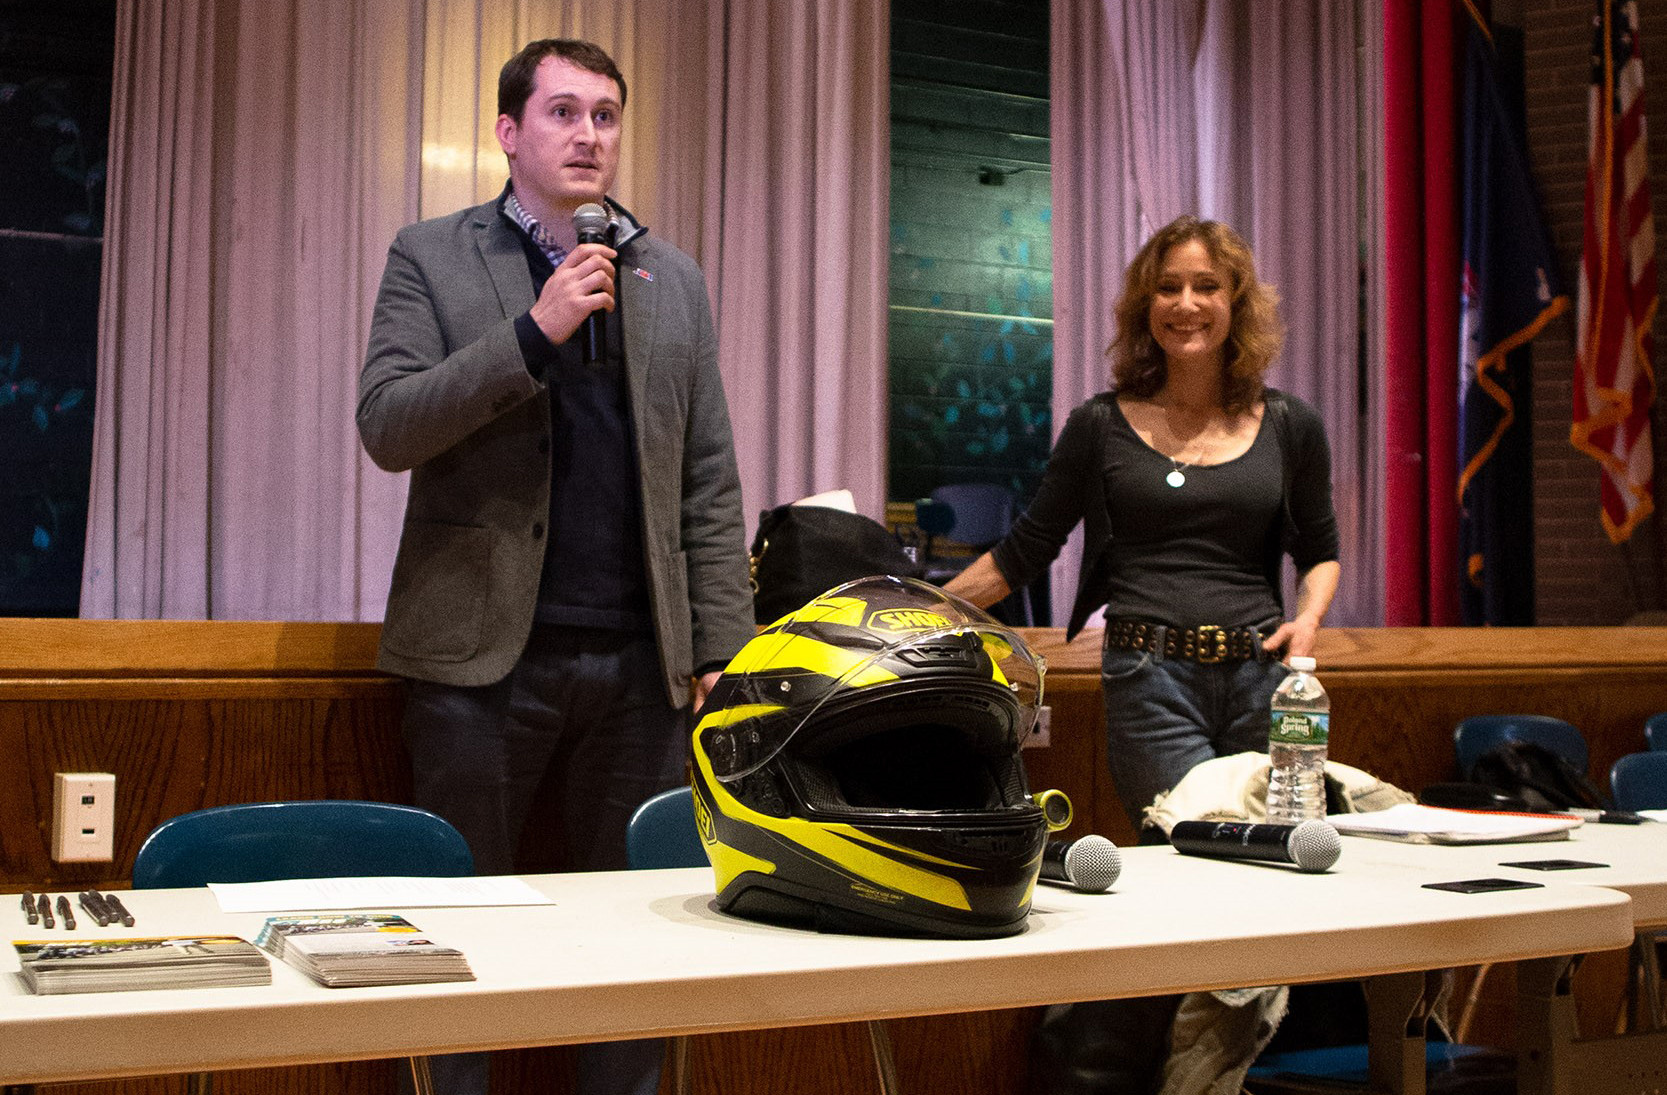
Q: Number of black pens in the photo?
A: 6